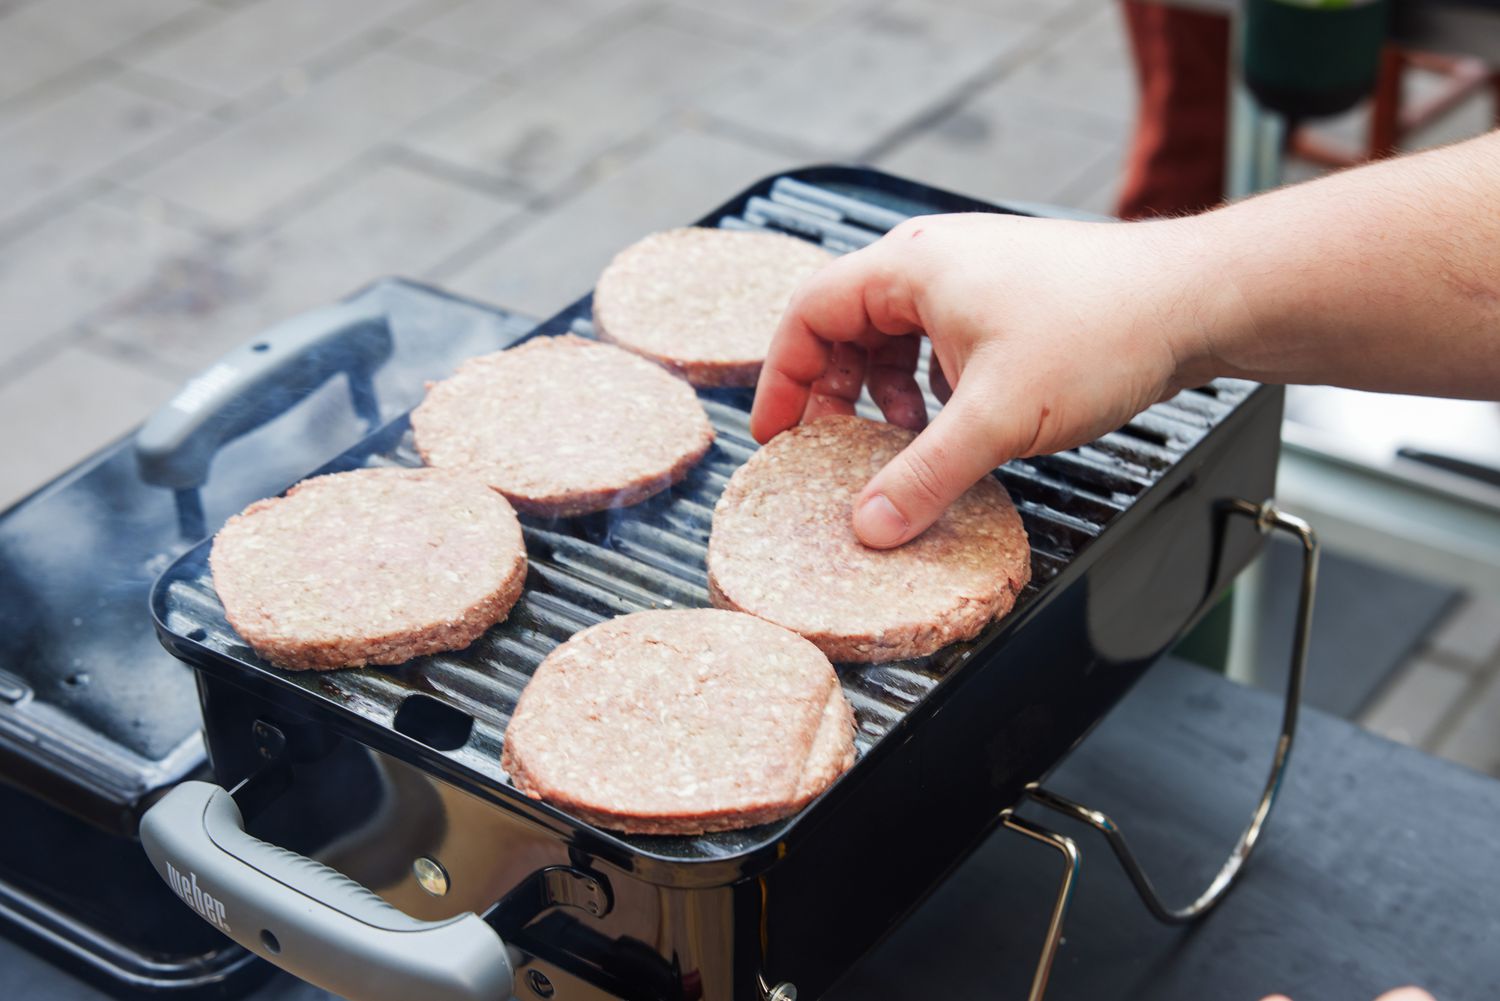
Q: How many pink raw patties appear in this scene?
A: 5